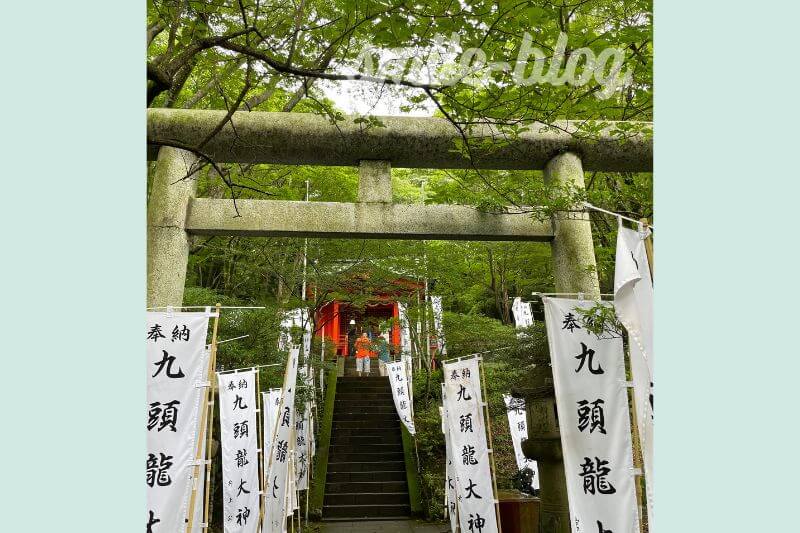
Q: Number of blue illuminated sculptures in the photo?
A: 0